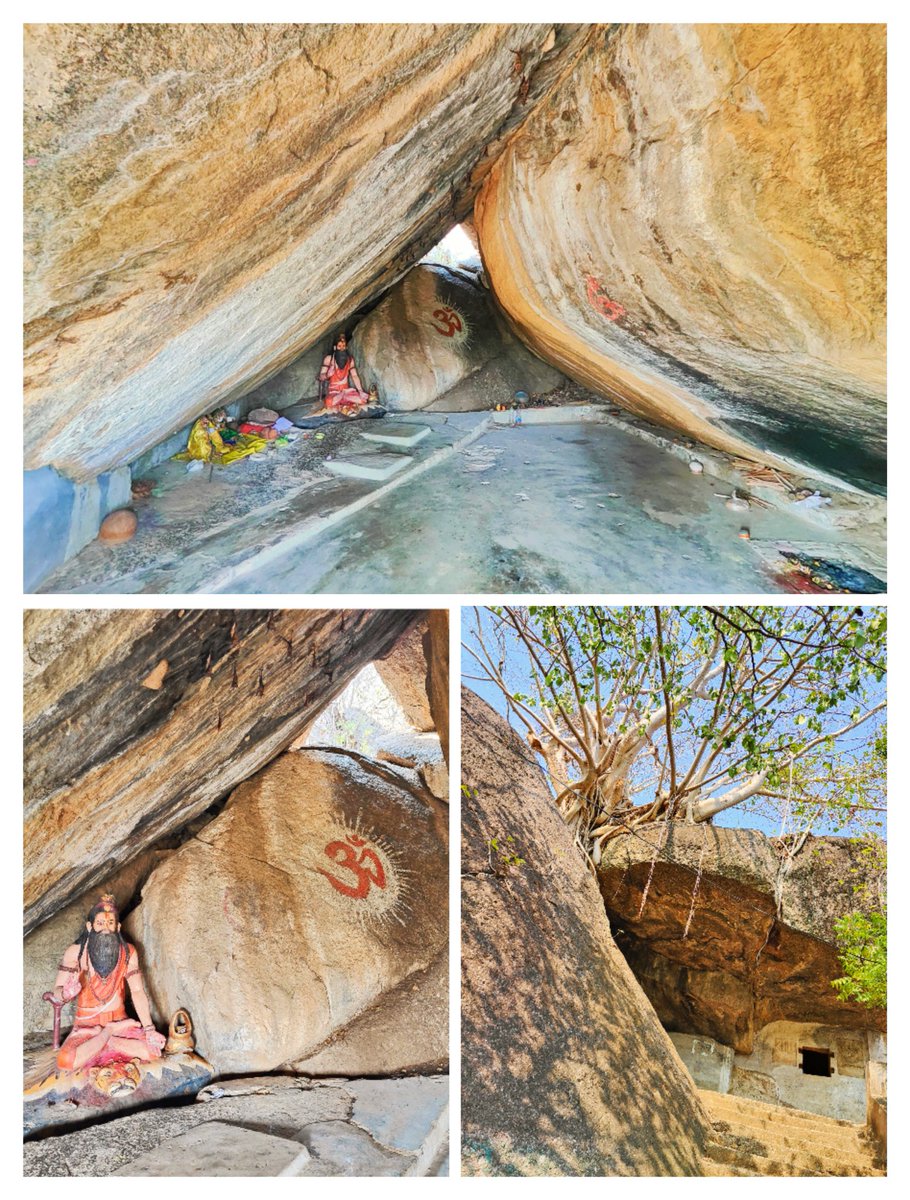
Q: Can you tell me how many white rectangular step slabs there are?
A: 2